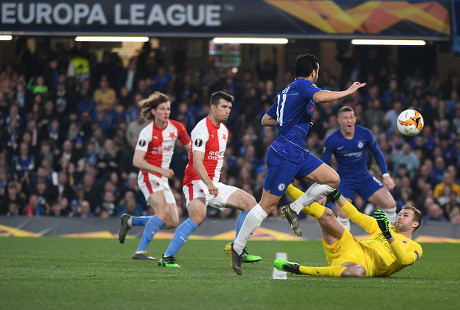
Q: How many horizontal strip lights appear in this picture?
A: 4